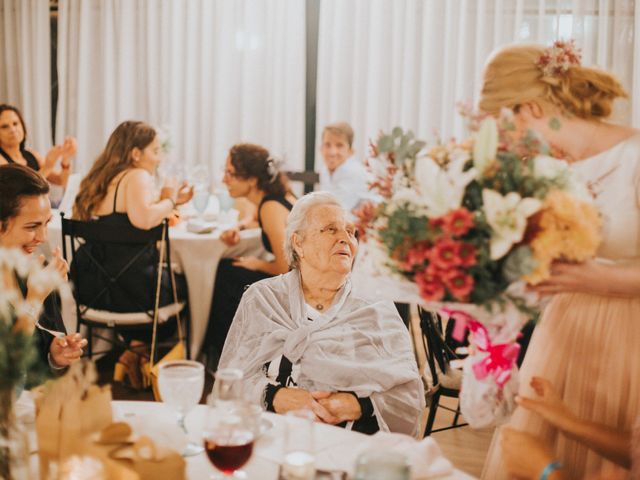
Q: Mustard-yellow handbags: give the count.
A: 1